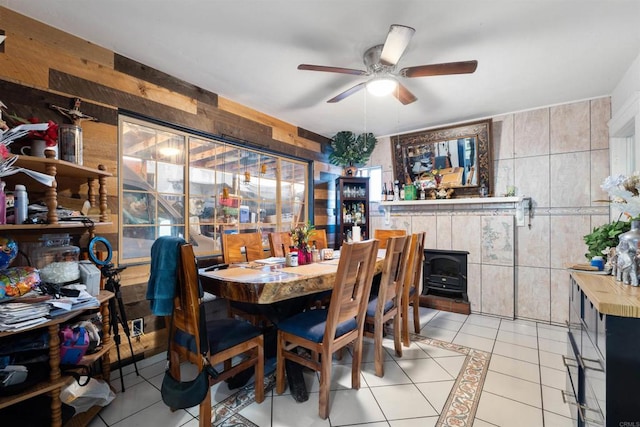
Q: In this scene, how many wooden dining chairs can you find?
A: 8